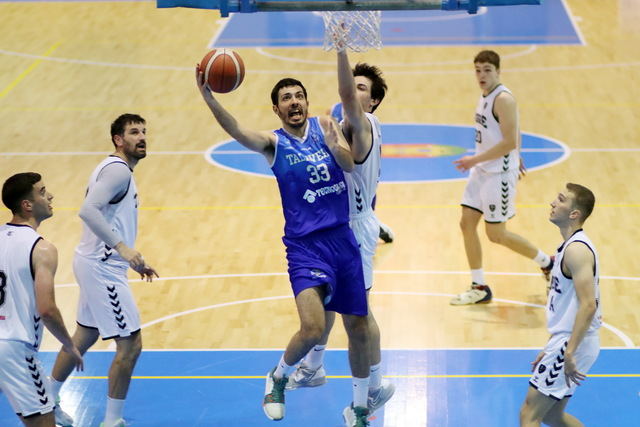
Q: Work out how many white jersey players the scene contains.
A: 5